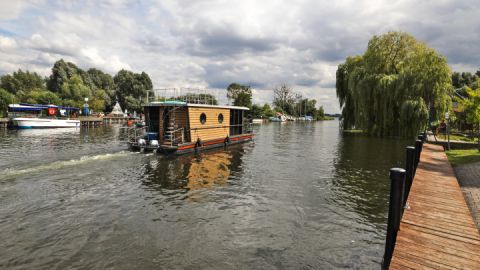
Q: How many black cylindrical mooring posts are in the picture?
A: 5